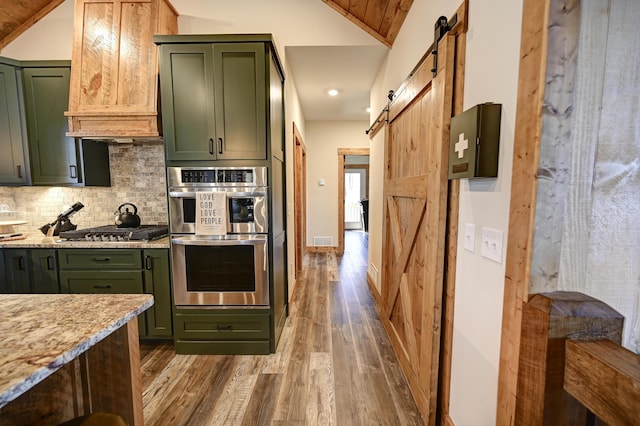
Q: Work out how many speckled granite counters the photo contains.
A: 2